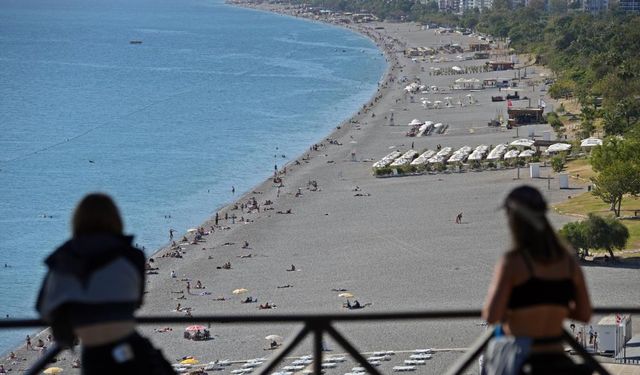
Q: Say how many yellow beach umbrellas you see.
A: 4